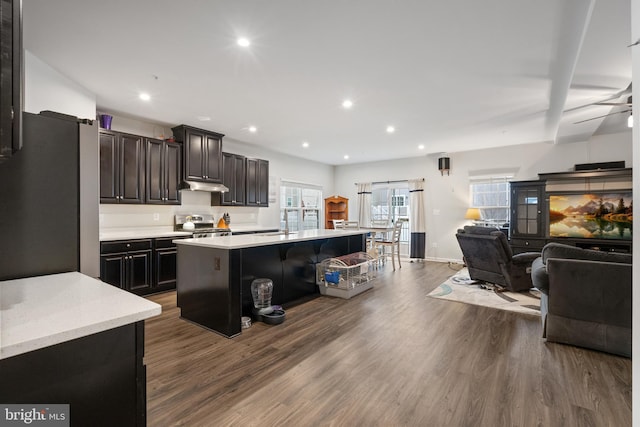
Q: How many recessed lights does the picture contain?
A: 8